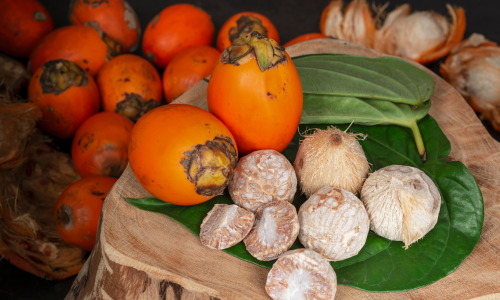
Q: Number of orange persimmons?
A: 13